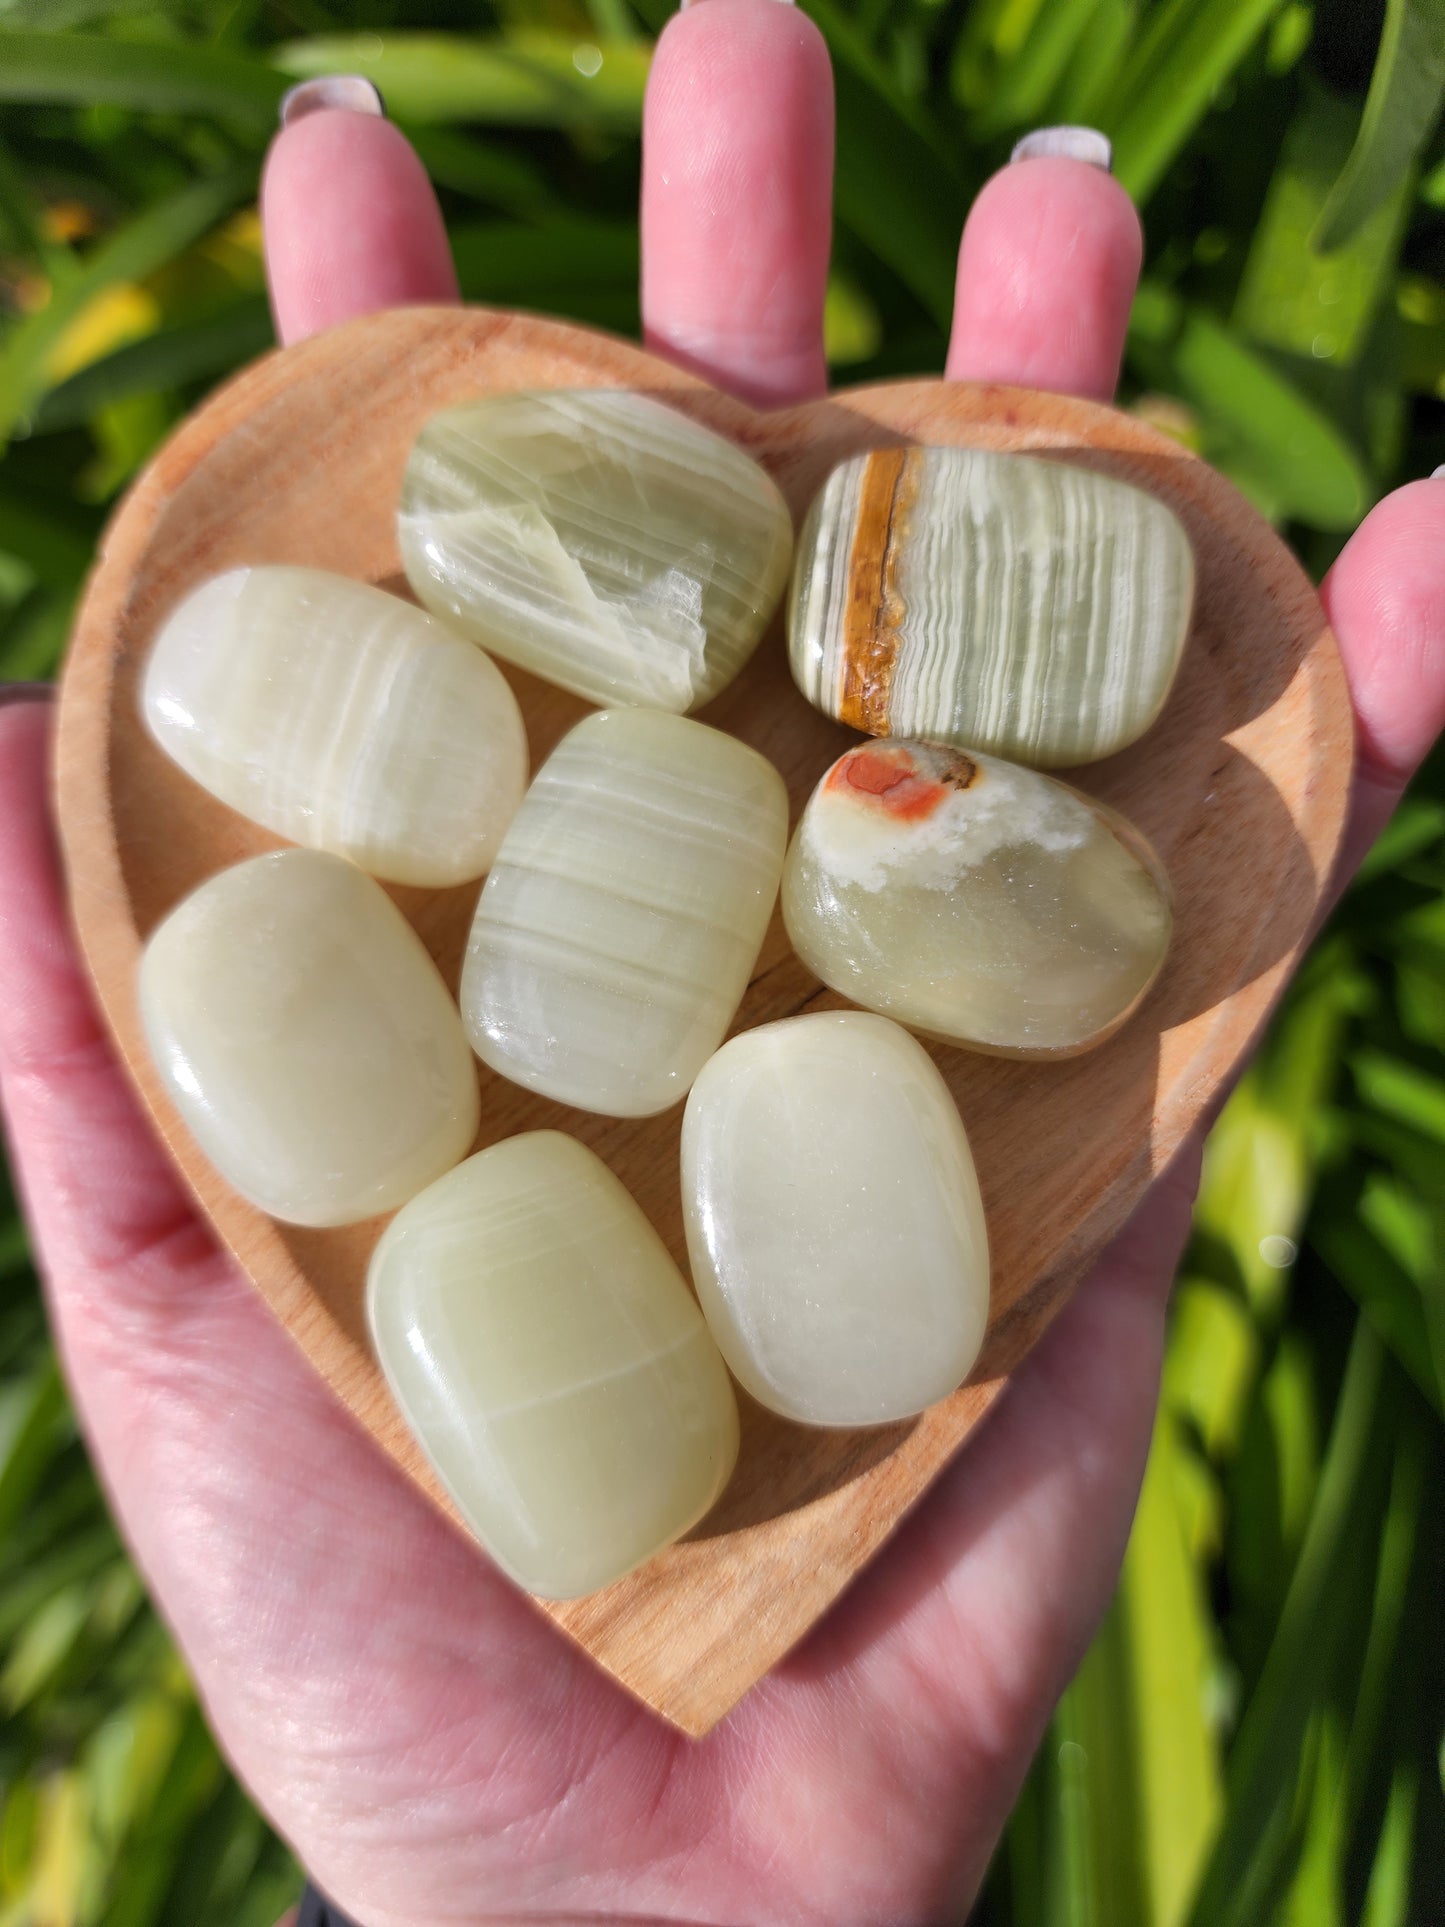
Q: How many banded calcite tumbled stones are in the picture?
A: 8